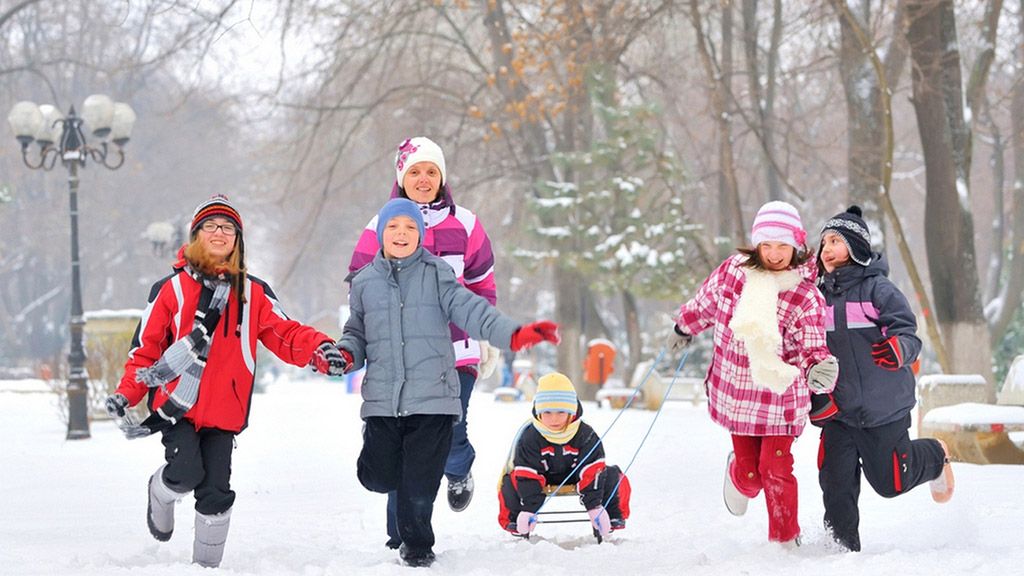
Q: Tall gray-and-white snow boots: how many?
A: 2